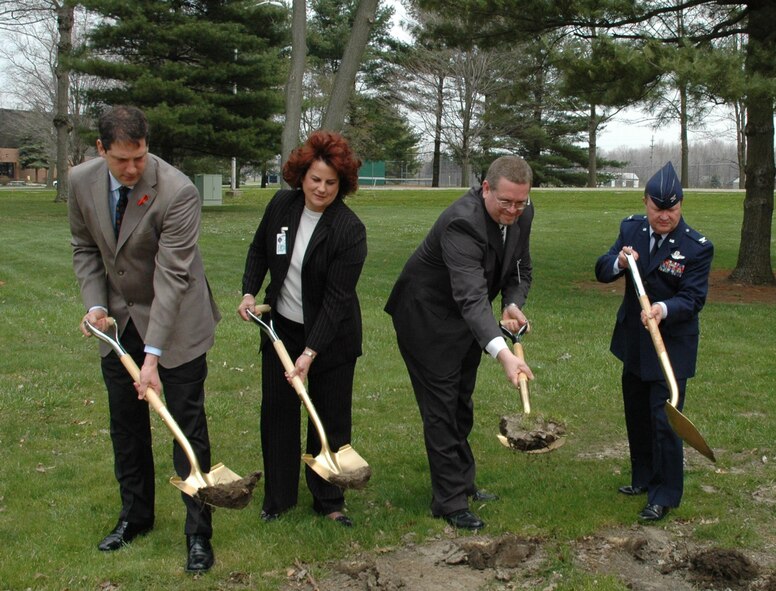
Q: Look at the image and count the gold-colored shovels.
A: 4